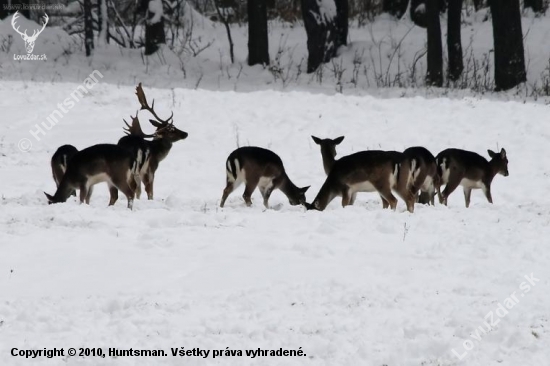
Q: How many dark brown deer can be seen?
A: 8